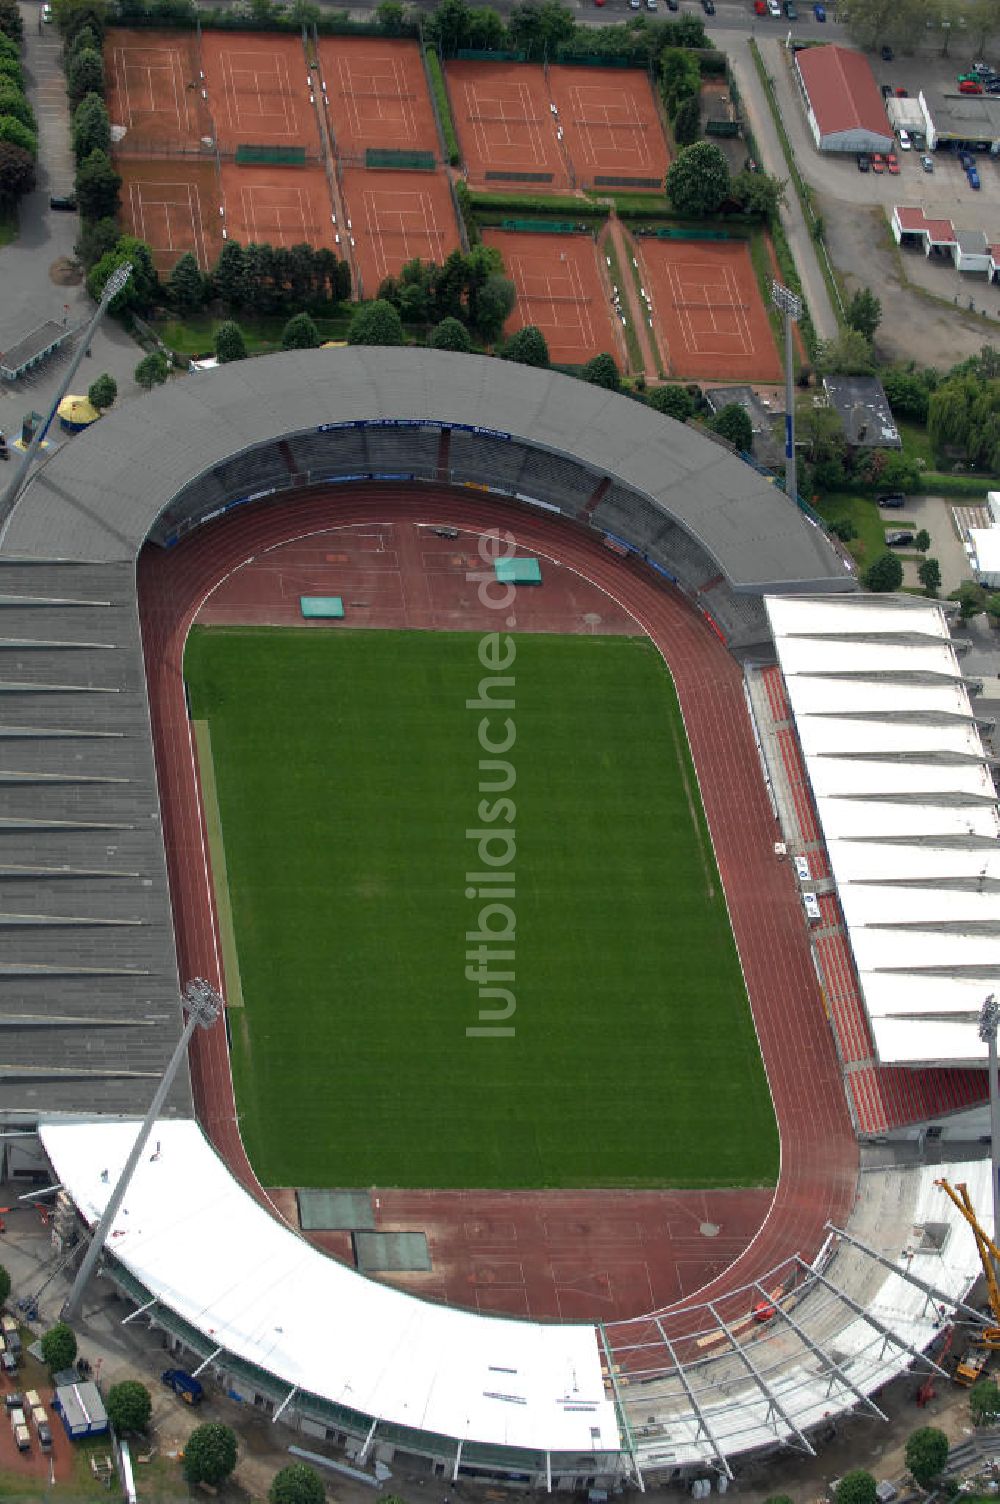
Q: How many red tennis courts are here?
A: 10